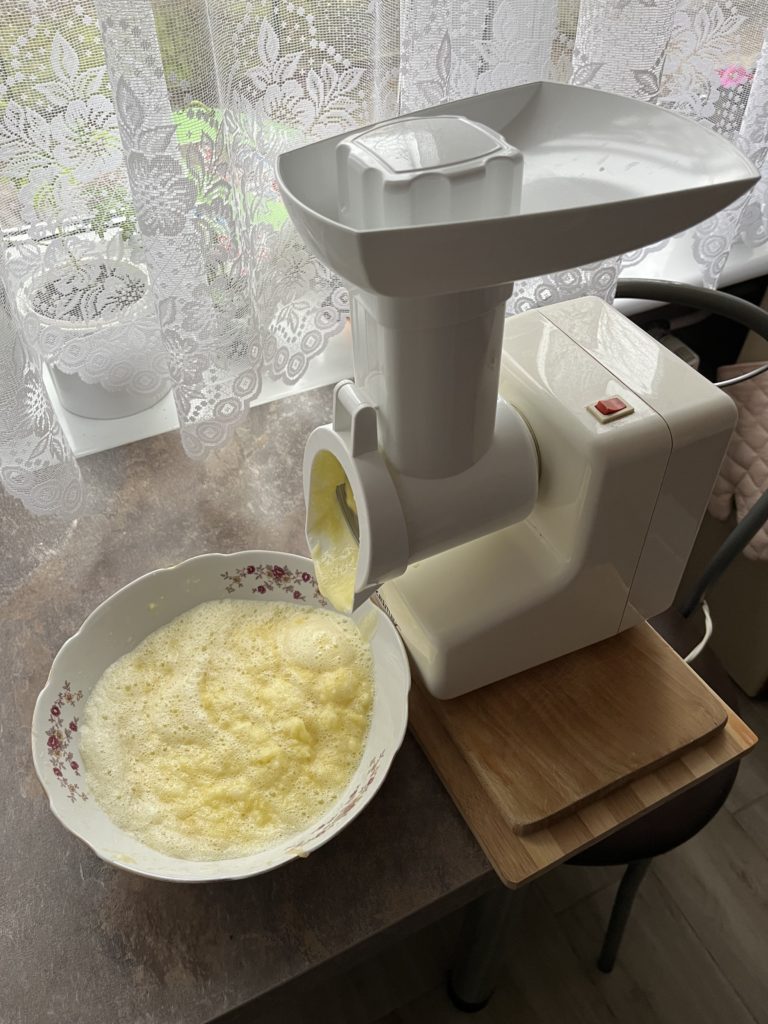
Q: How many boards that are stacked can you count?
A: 2